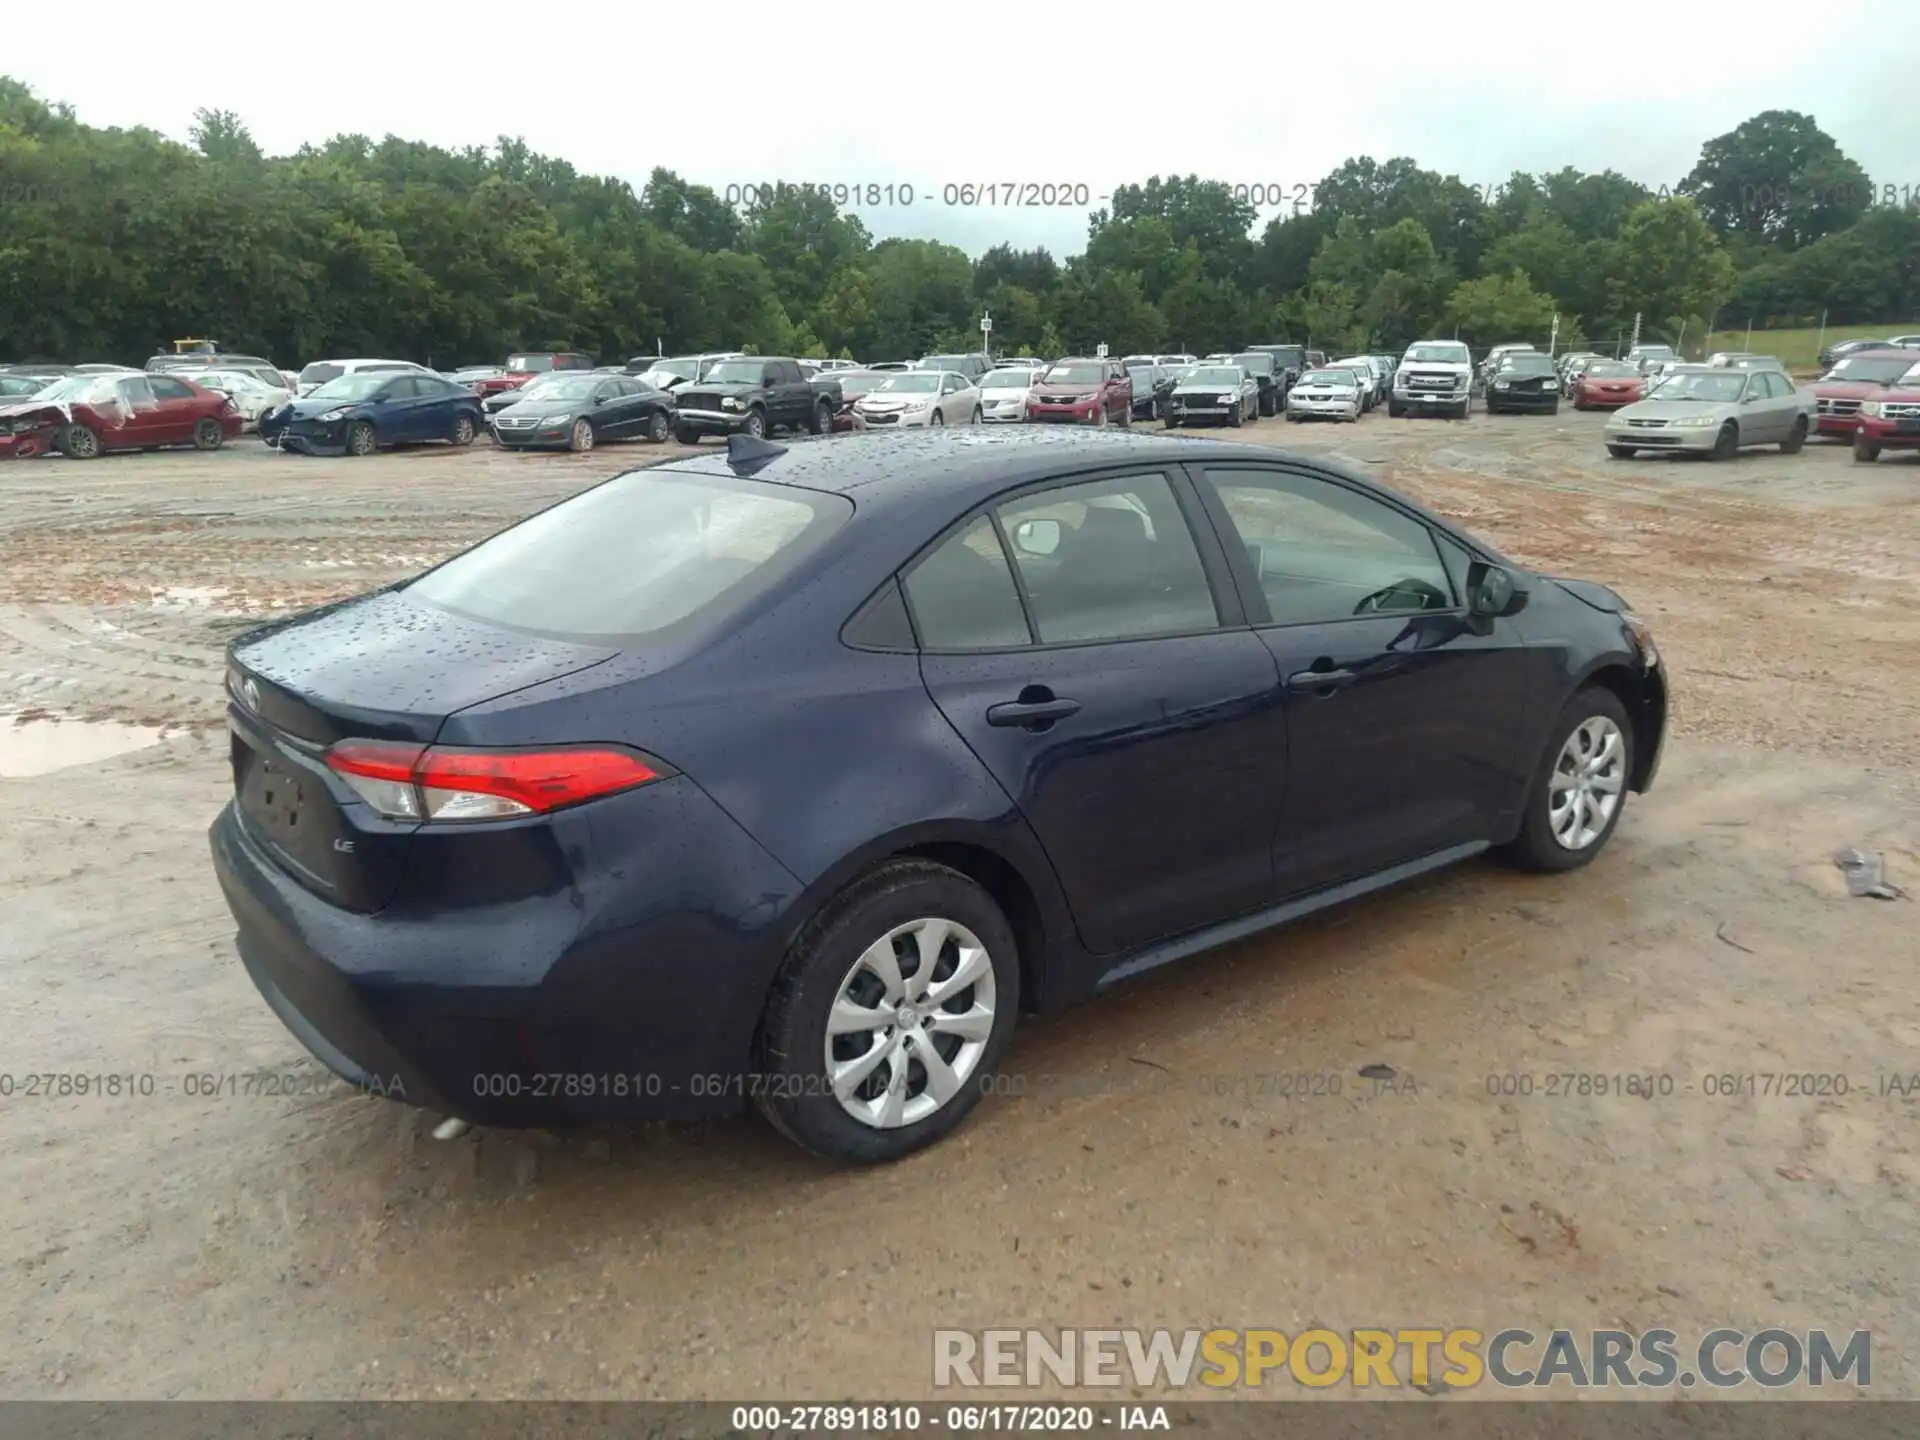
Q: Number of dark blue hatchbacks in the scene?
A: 0